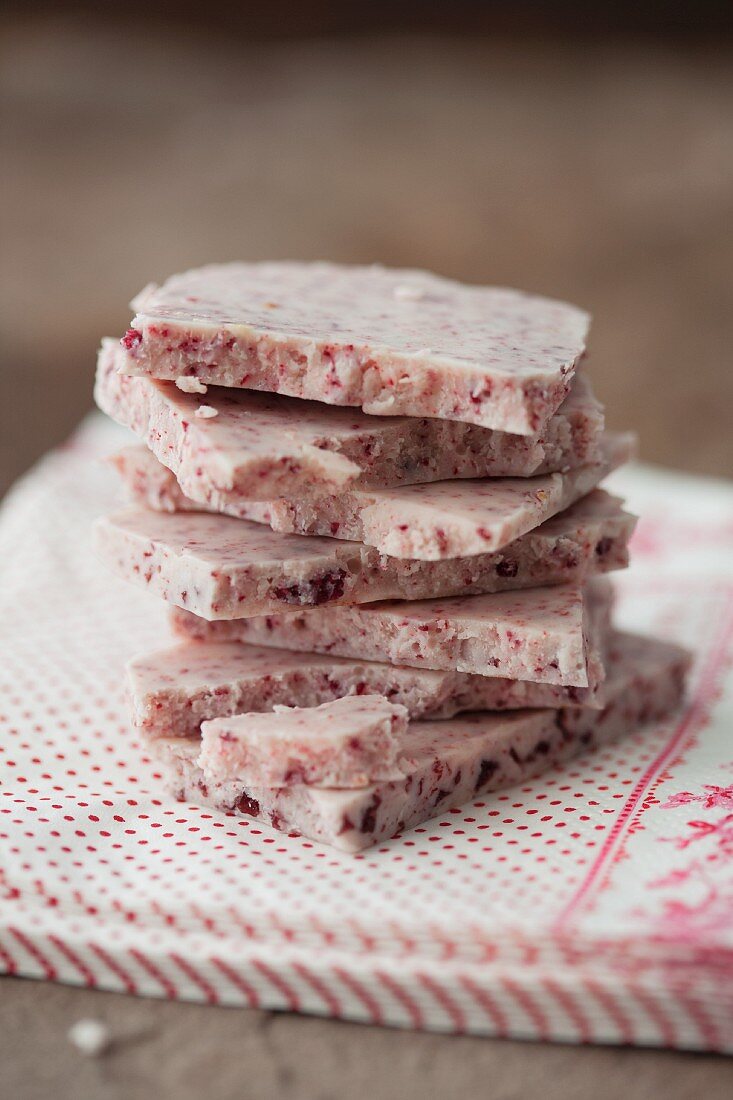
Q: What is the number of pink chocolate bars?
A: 8